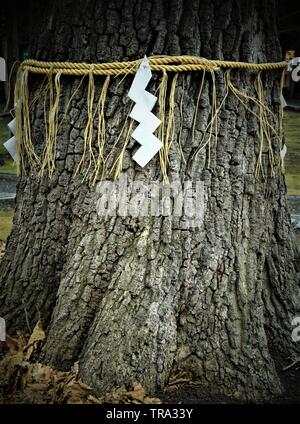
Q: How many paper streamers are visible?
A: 3